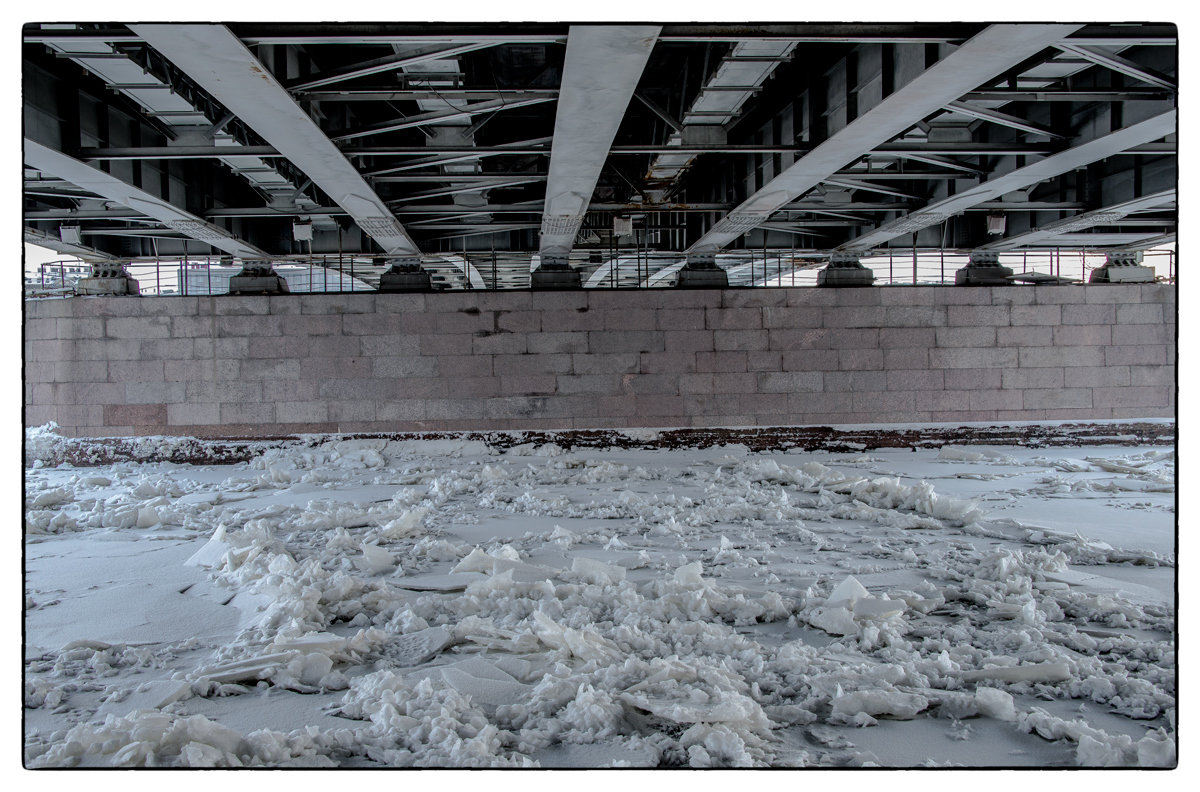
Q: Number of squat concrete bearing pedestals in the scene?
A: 8